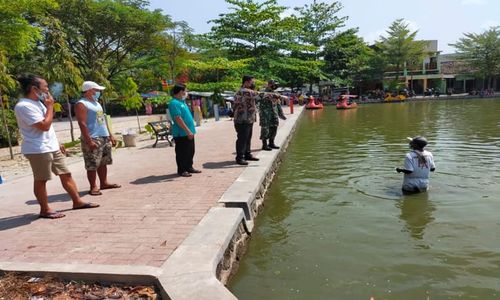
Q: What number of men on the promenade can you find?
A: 5